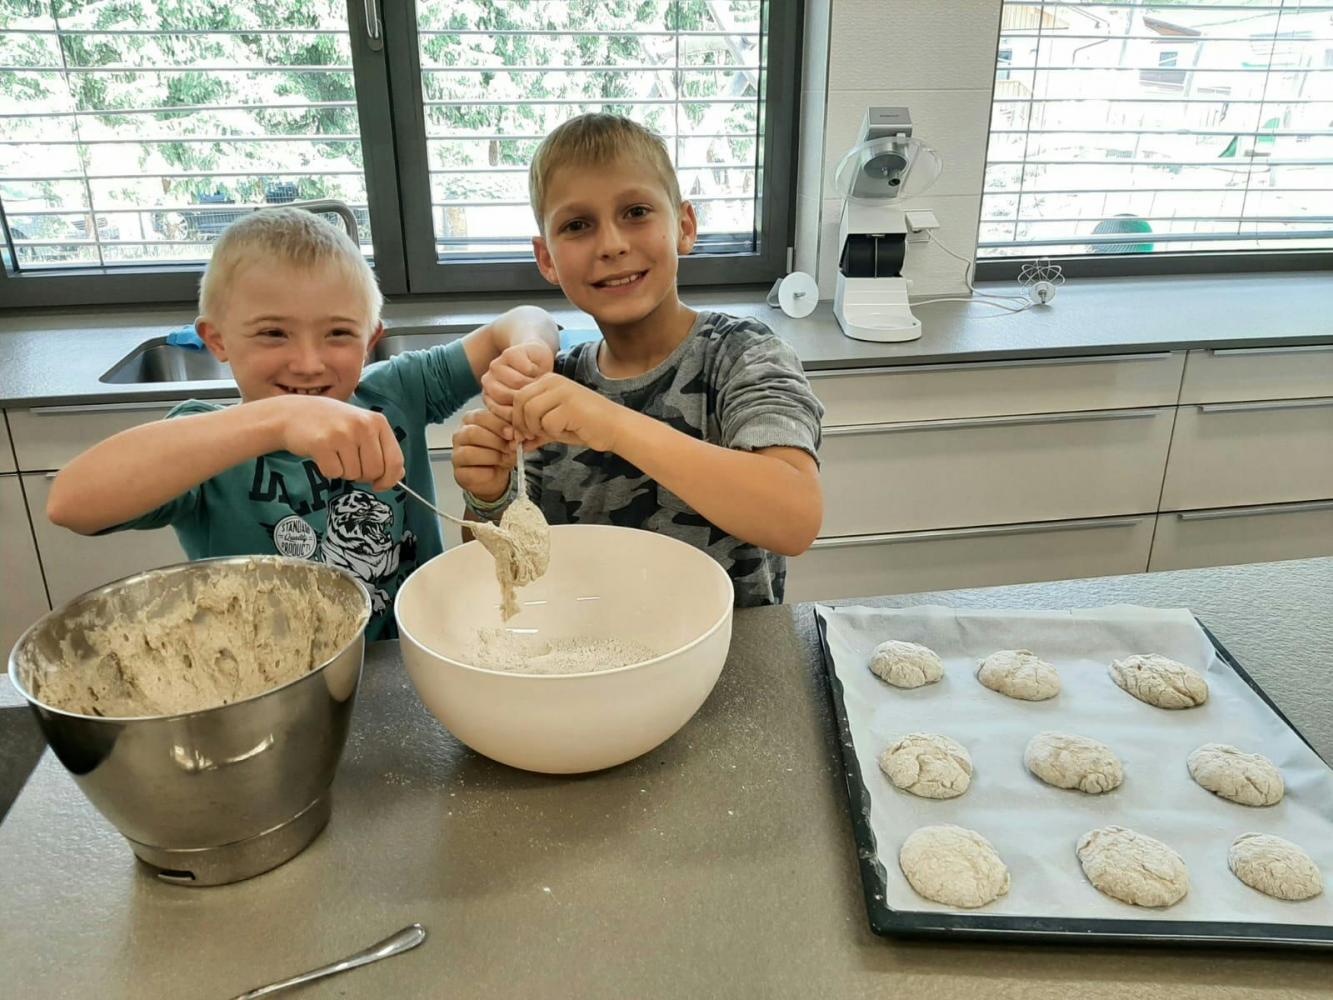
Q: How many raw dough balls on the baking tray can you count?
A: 9